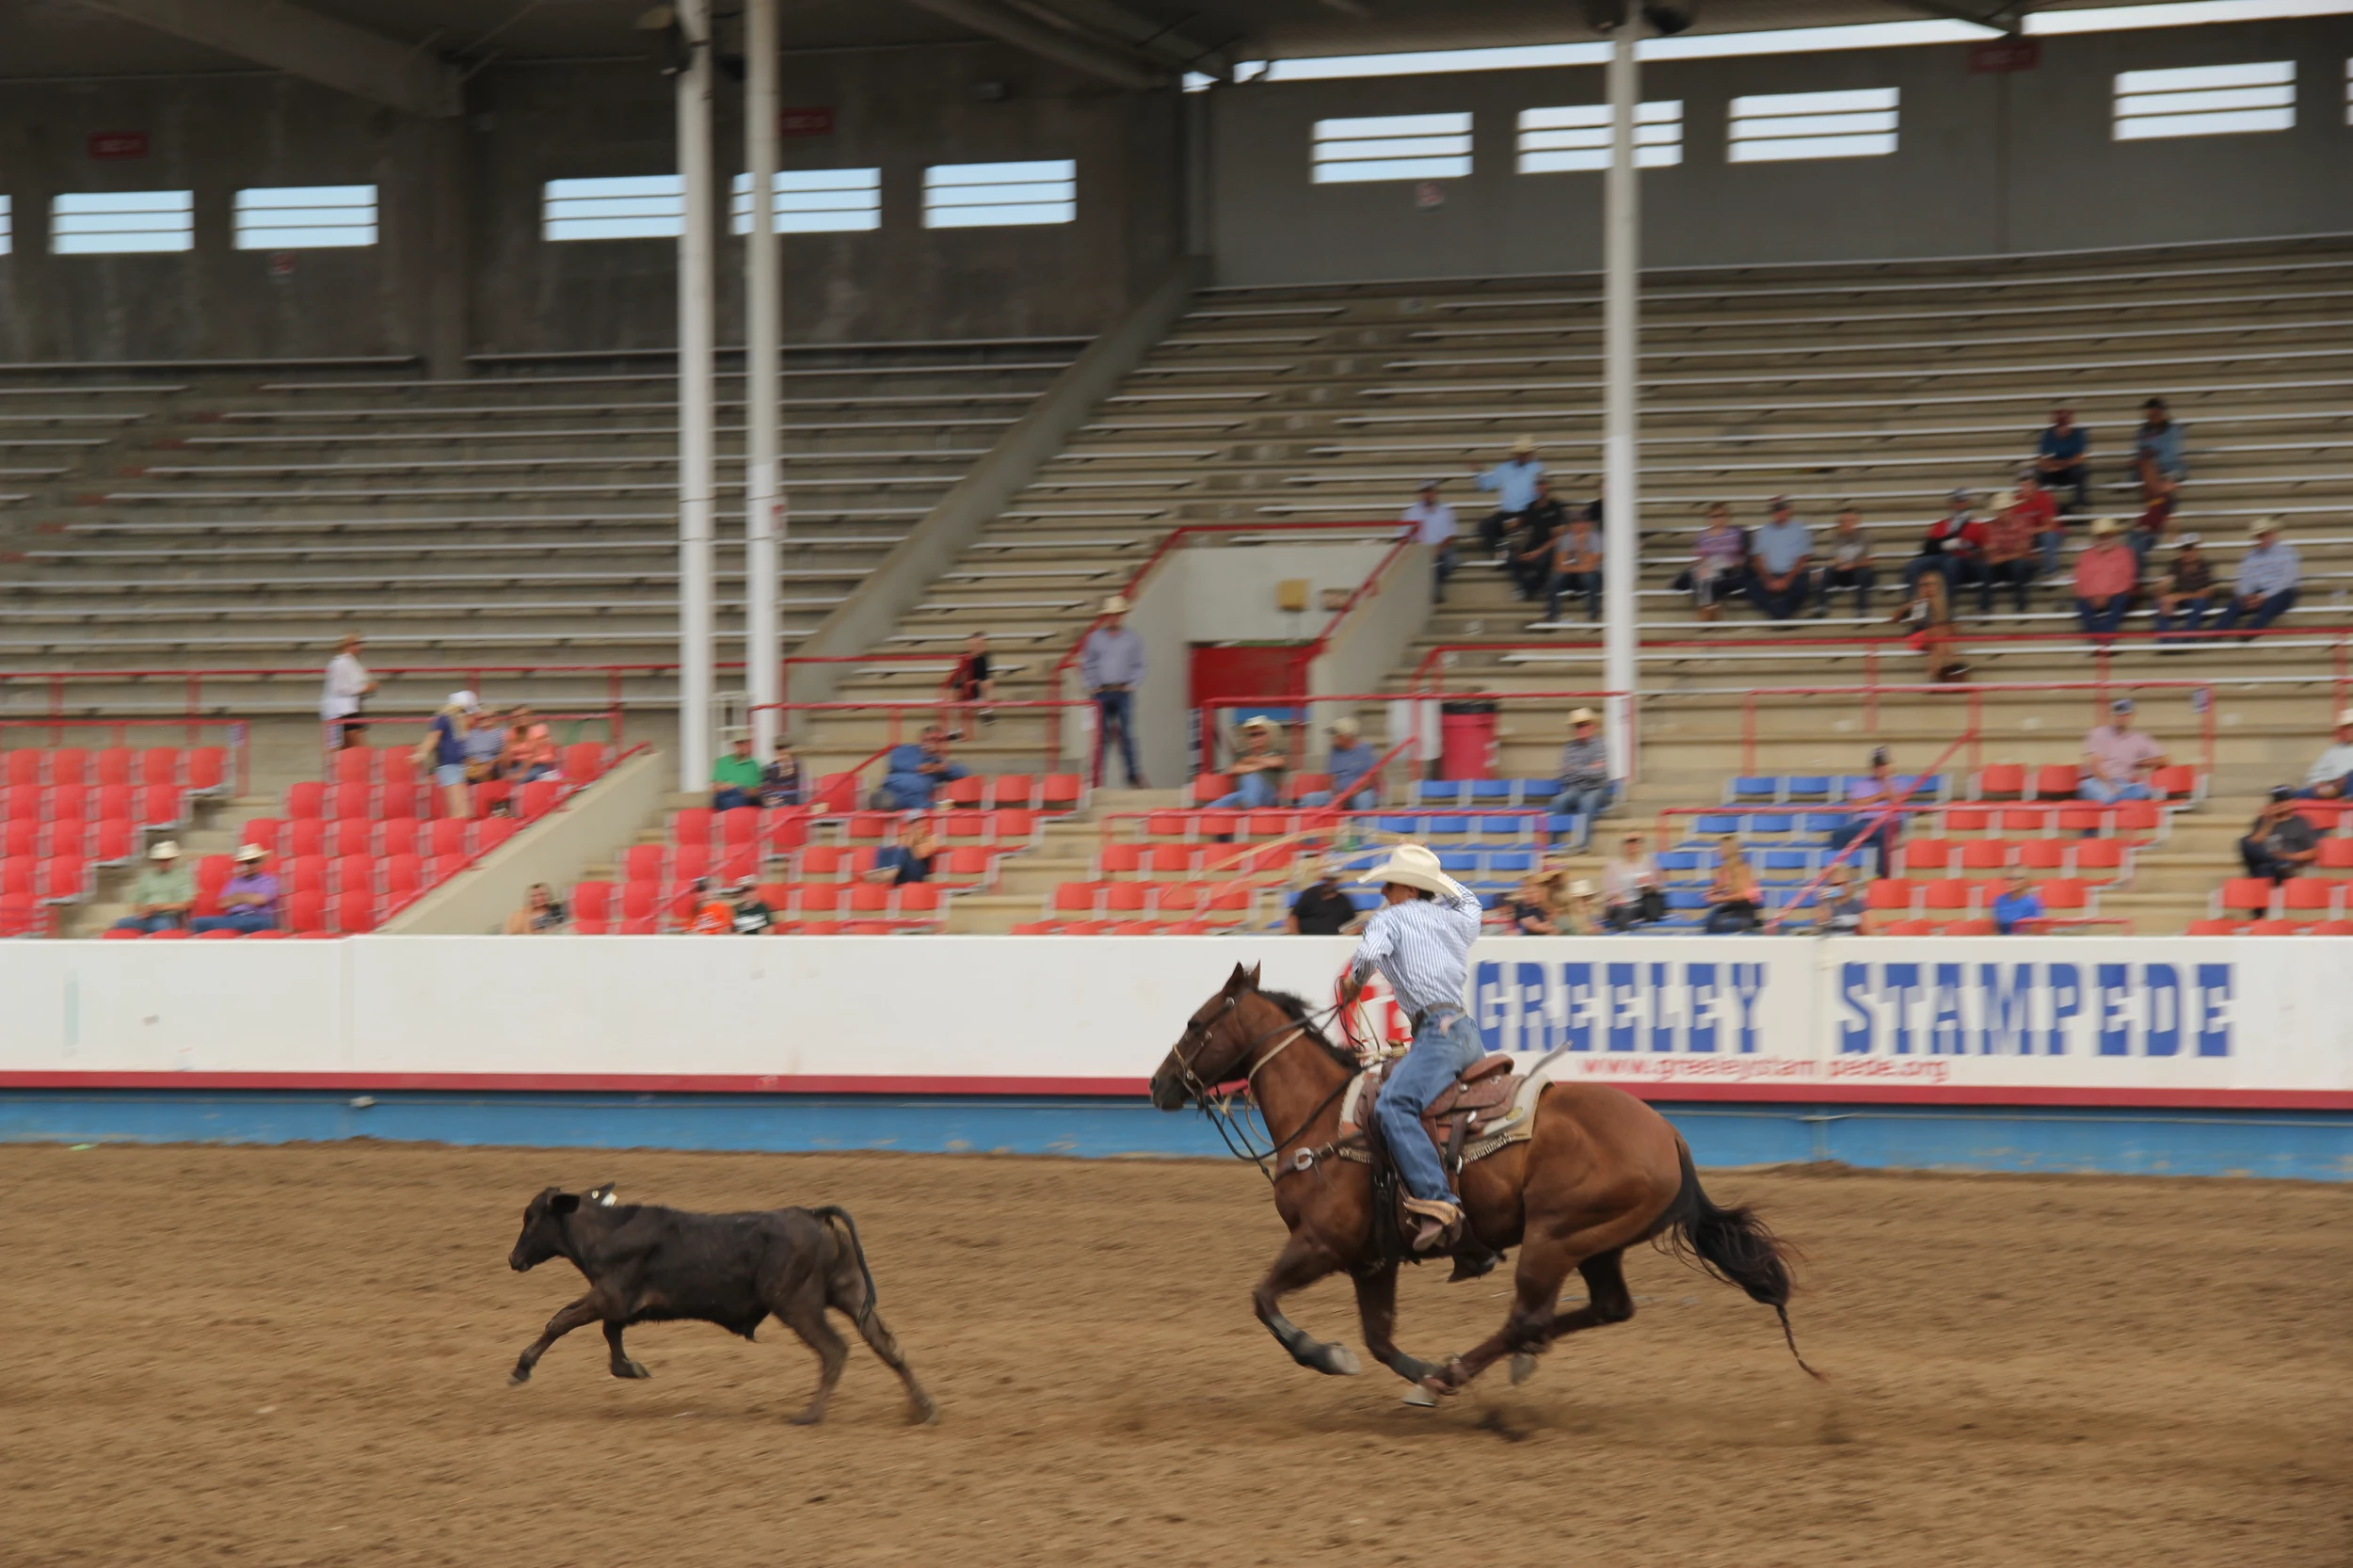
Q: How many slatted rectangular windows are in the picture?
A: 11